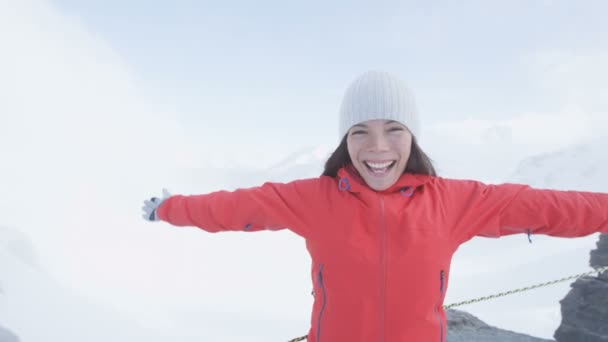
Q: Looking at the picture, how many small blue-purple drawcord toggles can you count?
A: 2